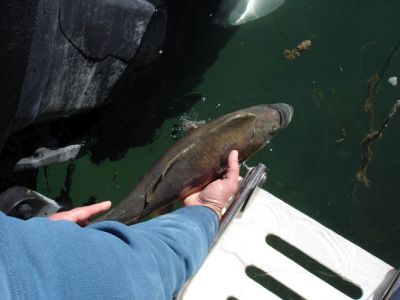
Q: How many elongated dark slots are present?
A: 3